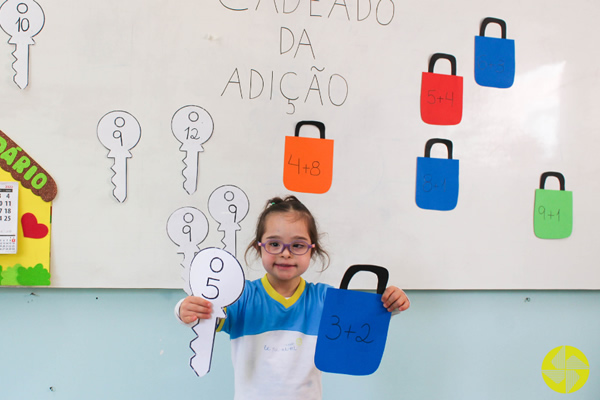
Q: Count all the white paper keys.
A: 6